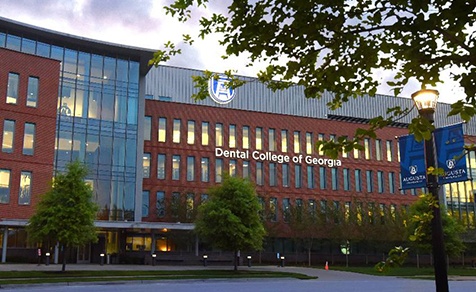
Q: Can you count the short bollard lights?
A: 6